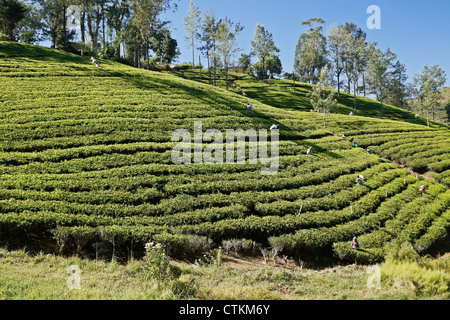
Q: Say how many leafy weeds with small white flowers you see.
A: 1